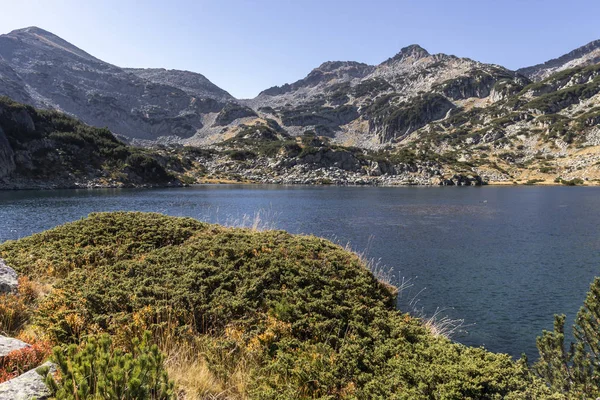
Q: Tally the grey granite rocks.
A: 3